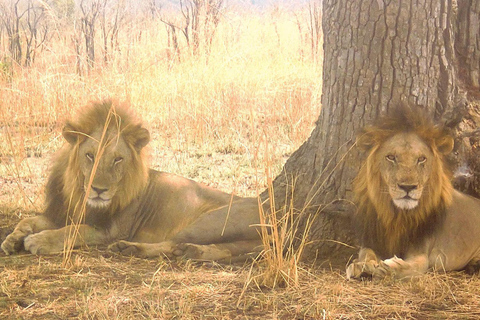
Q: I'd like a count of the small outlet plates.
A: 0